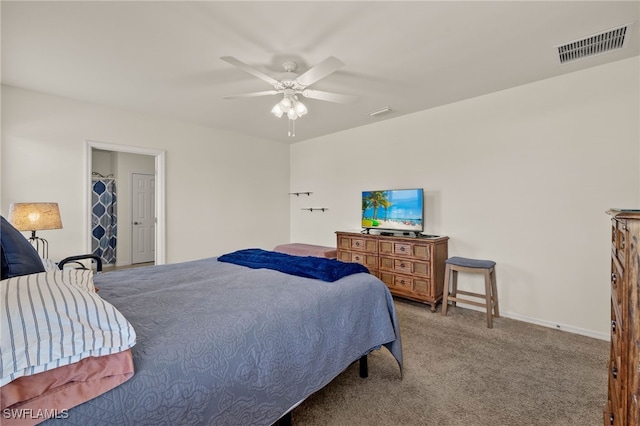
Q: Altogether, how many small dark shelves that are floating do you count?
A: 2